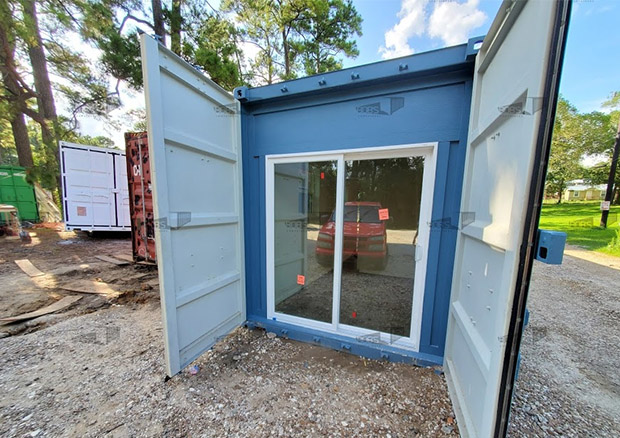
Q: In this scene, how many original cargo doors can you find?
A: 2